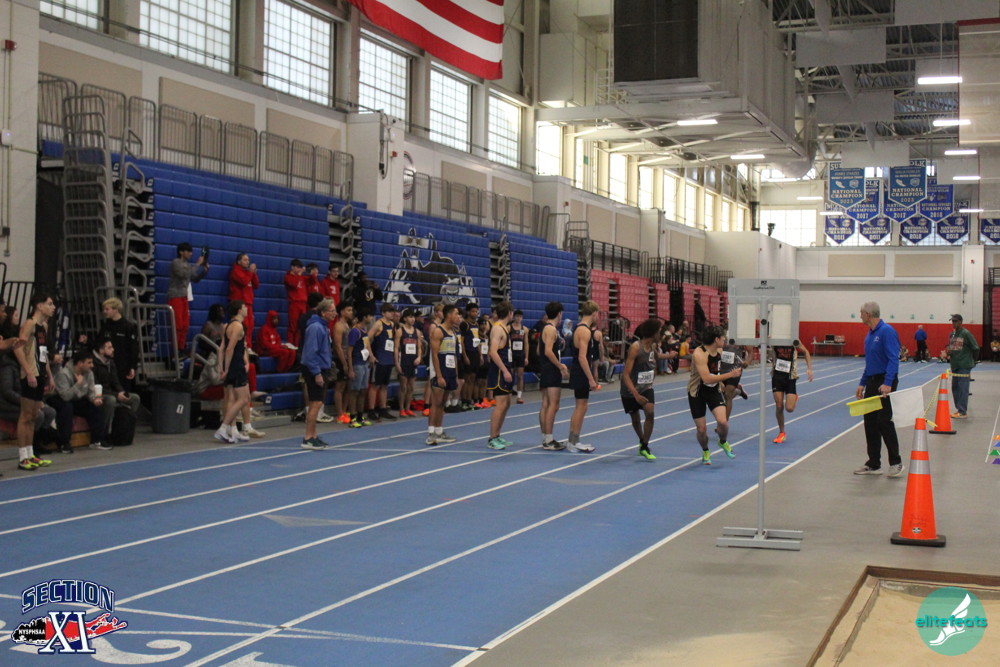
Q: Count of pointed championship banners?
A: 10